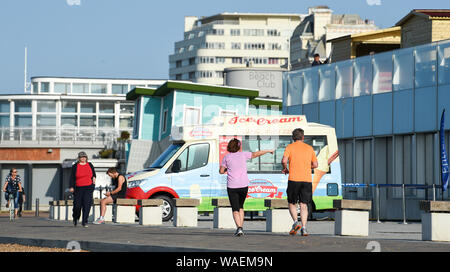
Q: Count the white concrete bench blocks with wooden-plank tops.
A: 12